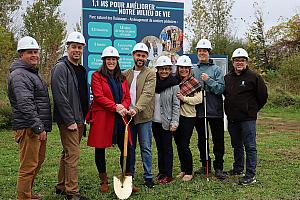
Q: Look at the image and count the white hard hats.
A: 8